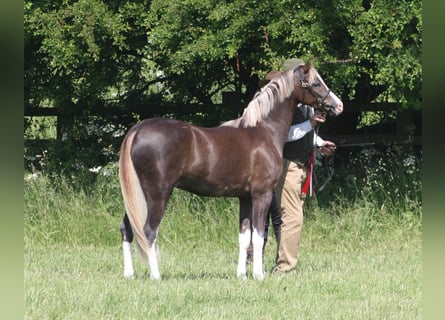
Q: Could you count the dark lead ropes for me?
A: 1